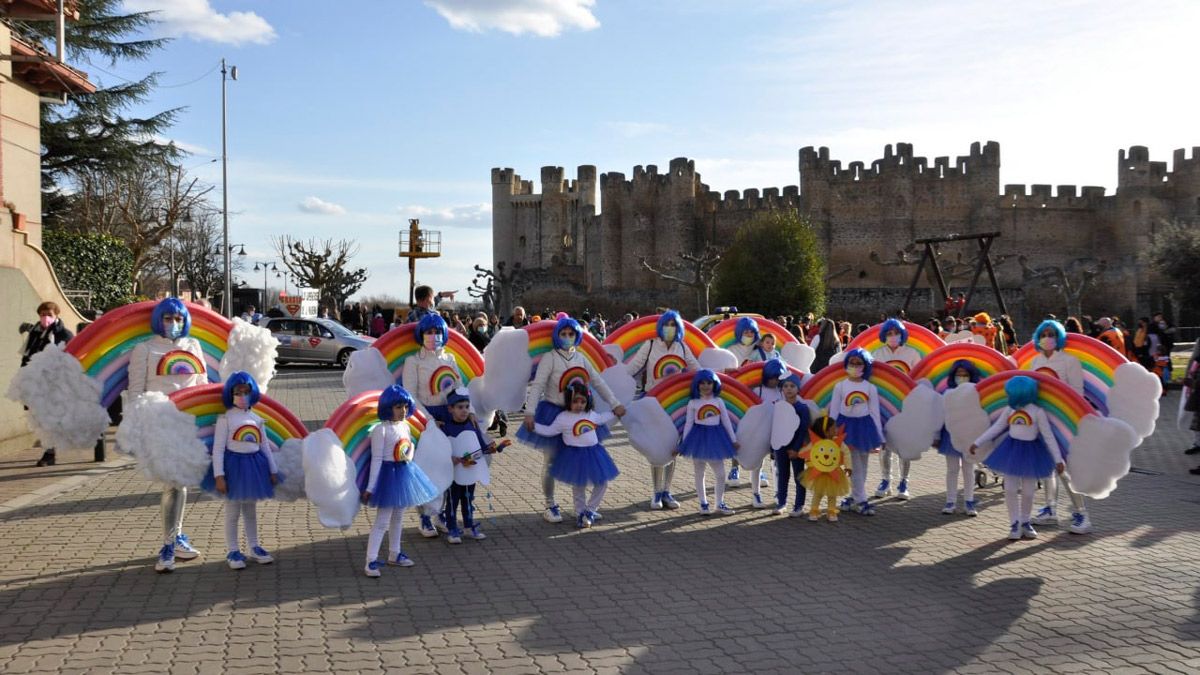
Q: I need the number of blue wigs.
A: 14